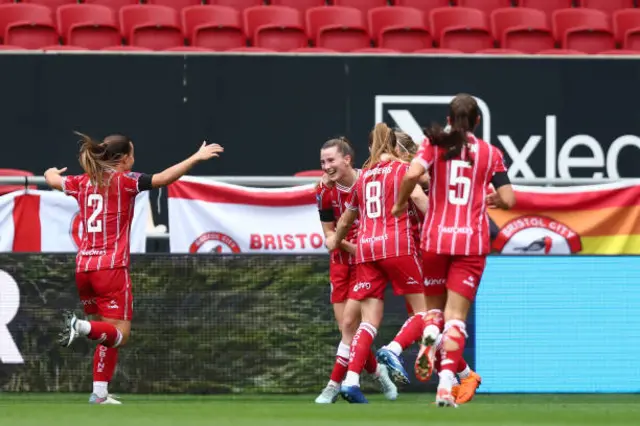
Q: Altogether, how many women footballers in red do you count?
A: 5